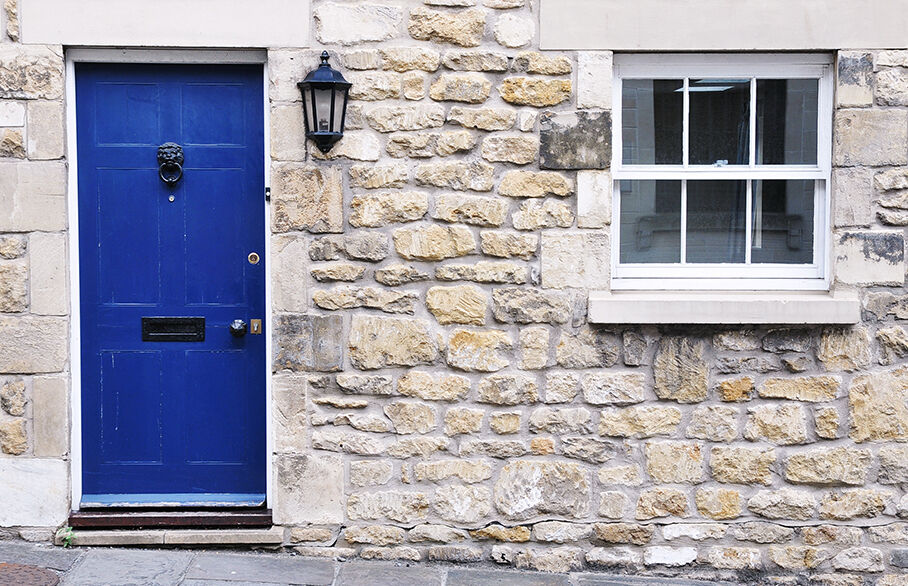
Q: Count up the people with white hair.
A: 0